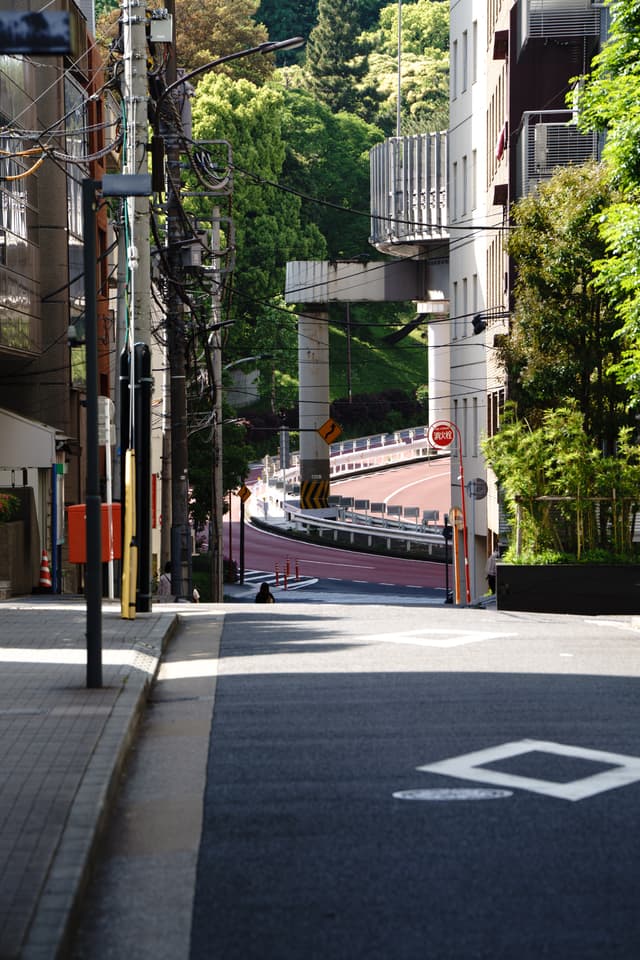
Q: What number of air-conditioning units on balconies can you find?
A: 2